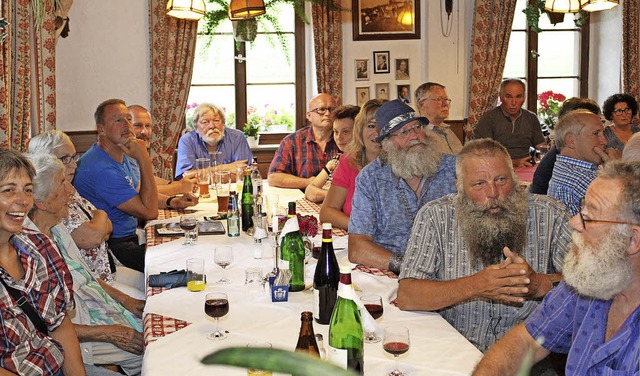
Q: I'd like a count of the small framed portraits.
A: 6